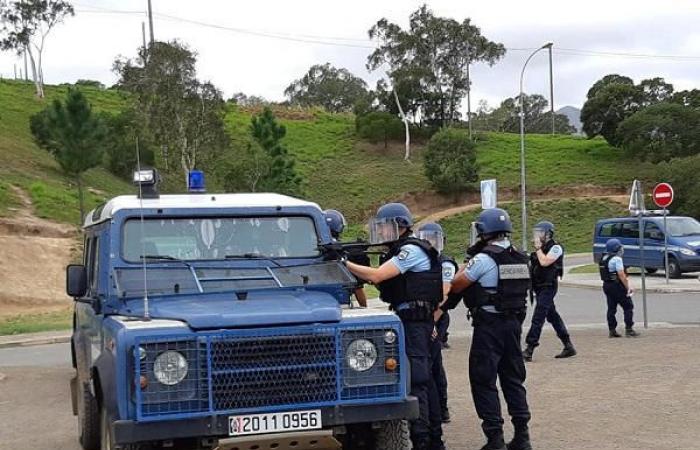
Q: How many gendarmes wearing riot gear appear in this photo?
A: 6